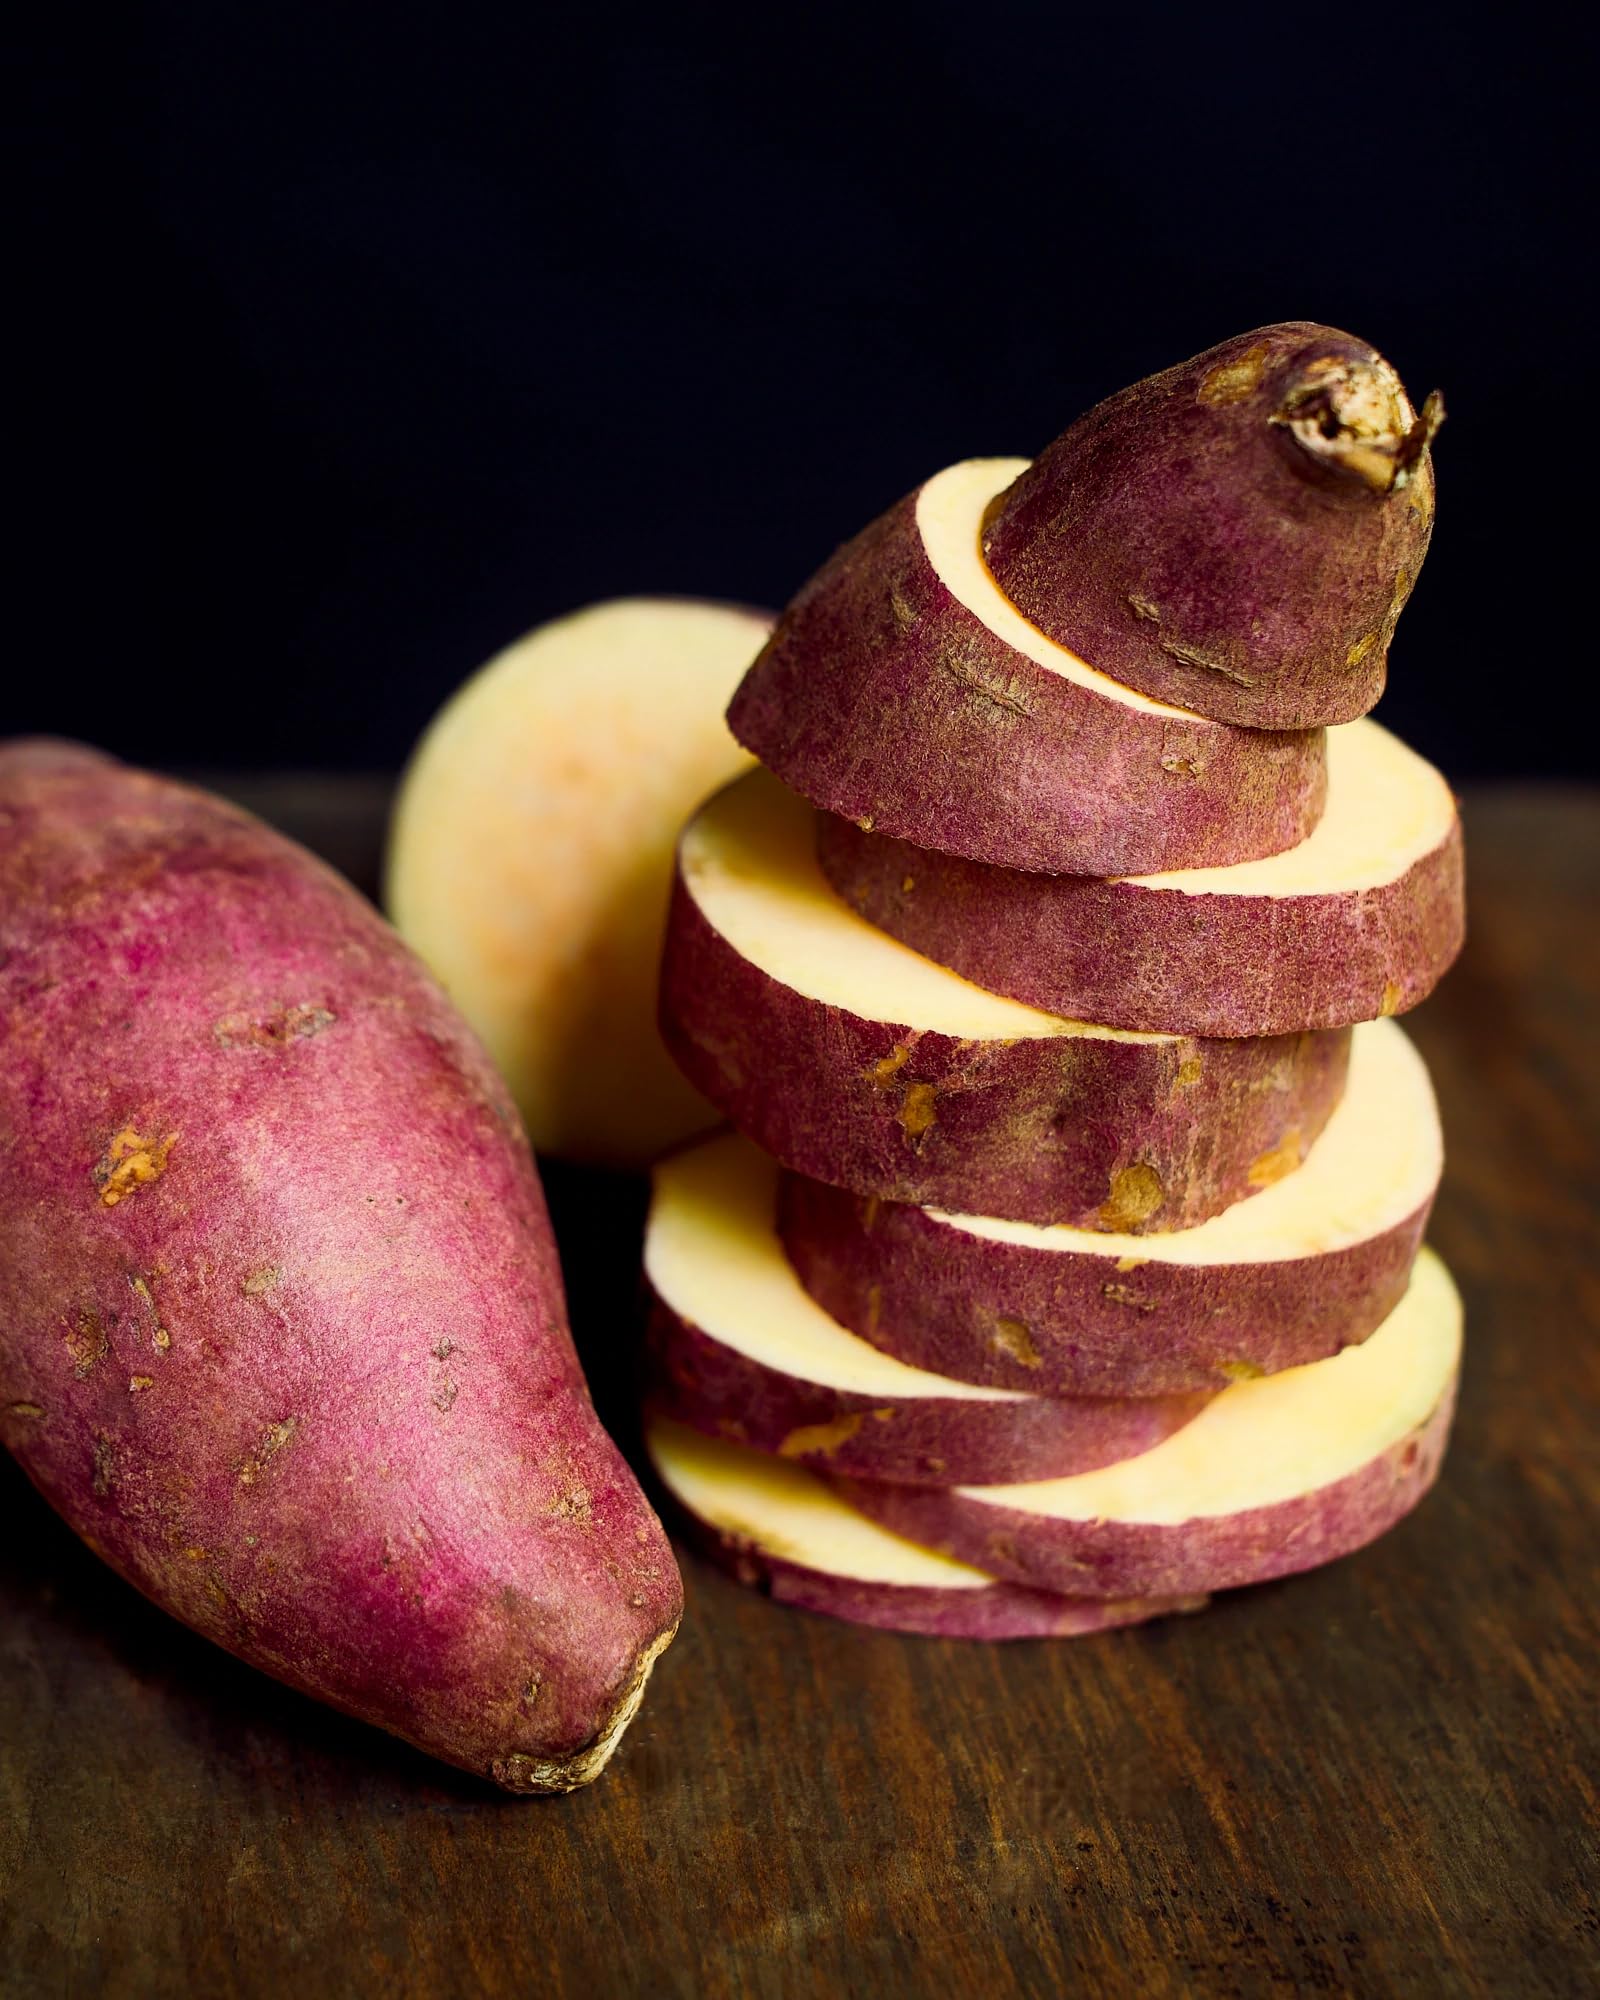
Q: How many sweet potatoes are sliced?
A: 1